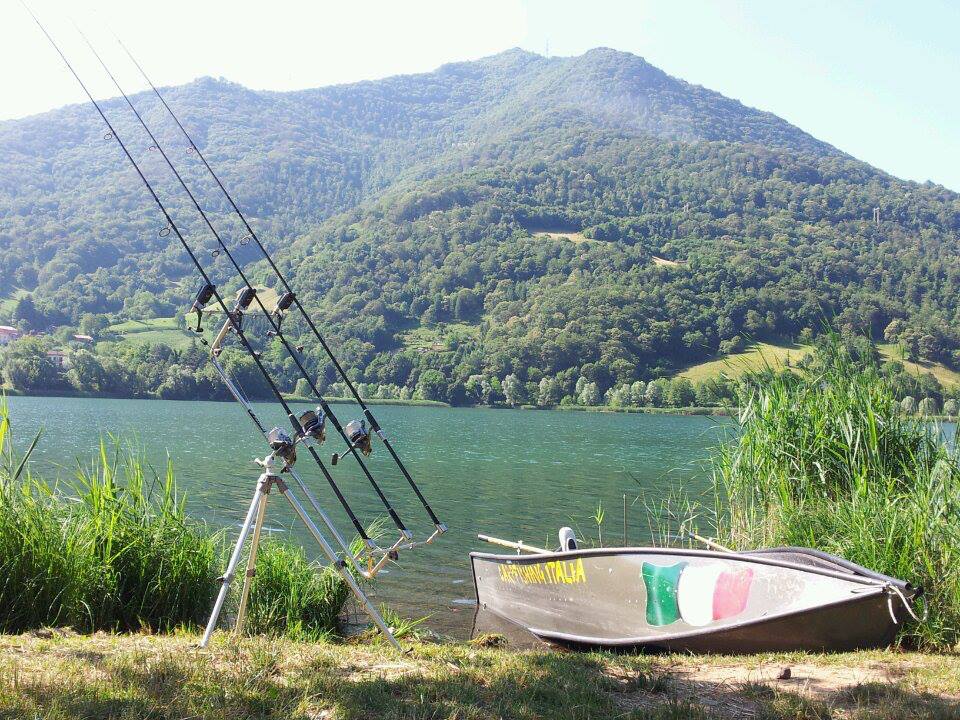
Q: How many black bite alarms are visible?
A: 3